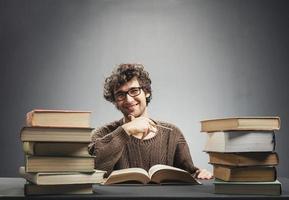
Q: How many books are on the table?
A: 12